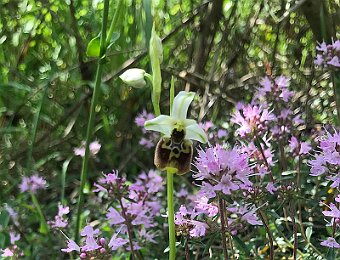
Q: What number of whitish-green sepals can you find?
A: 3